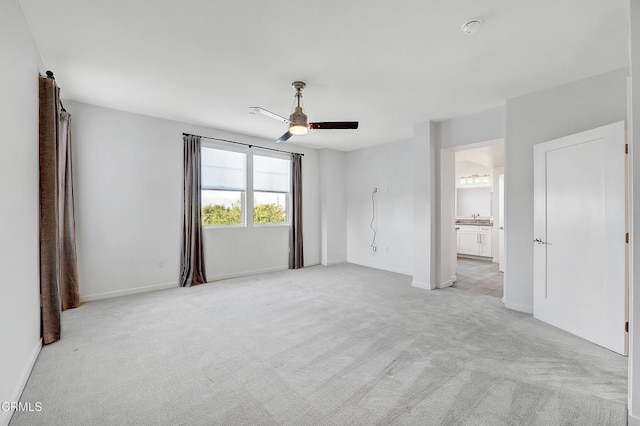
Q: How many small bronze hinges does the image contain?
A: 3